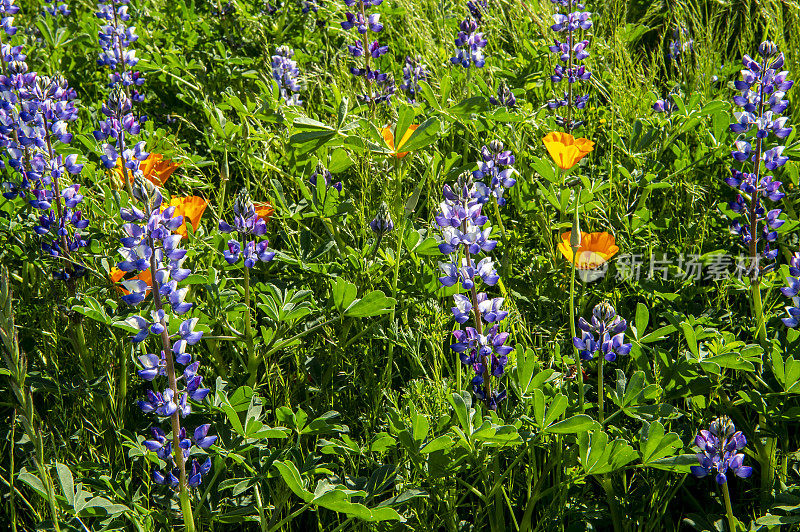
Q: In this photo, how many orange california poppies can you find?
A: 7